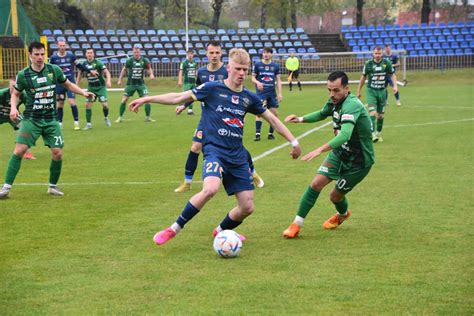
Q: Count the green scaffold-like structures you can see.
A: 1